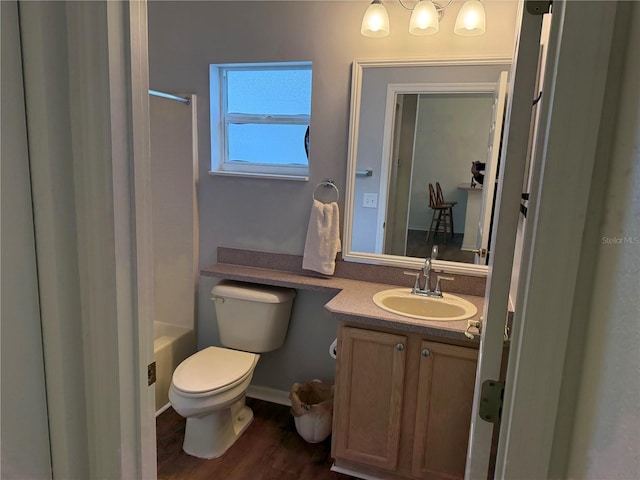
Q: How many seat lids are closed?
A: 1